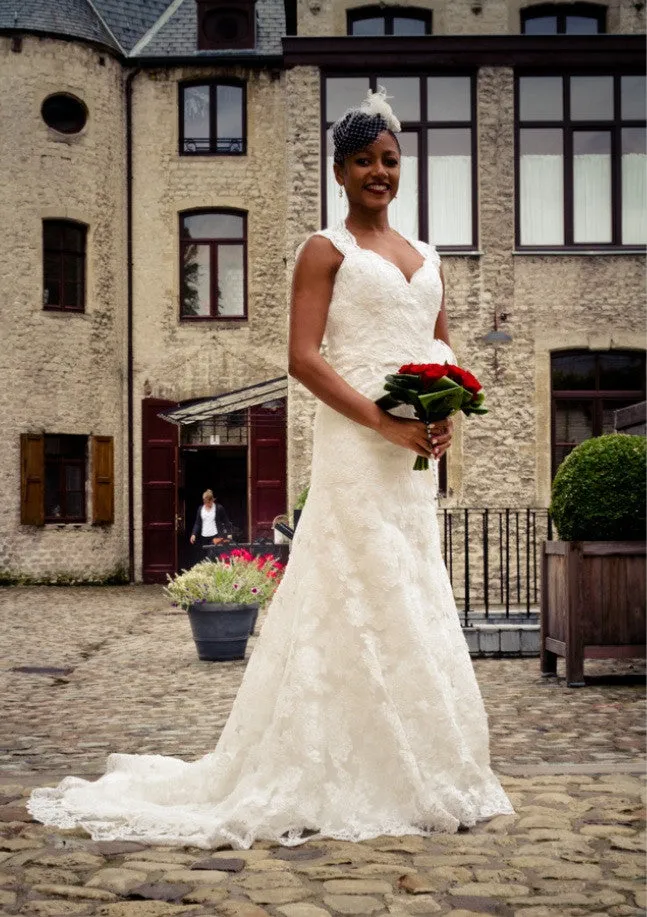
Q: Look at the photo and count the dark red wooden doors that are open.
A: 2